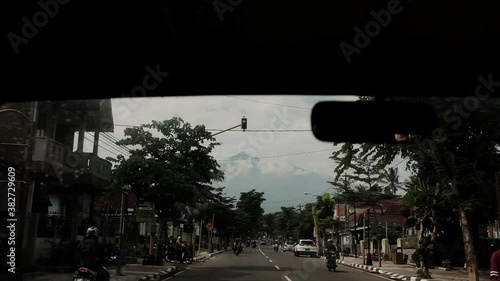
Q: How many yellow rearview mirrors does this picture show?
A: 0